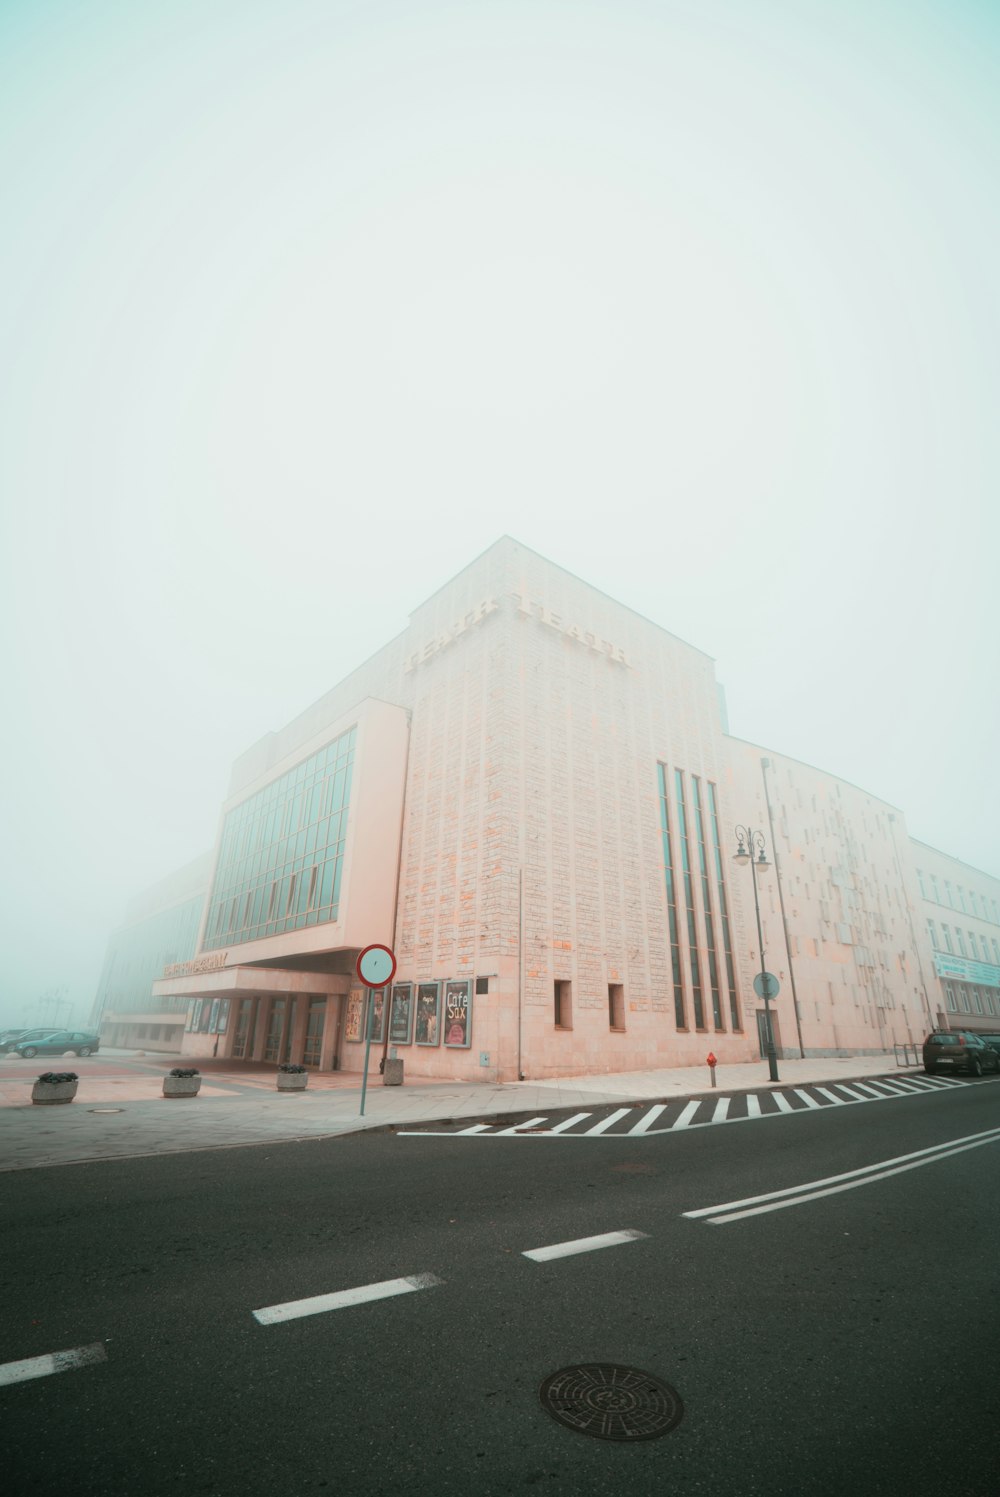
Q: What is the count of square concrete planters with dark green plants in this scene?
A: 3